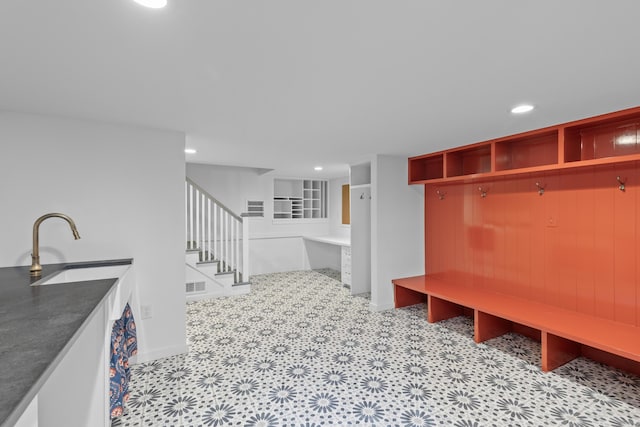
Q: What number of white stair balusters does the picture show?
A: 10